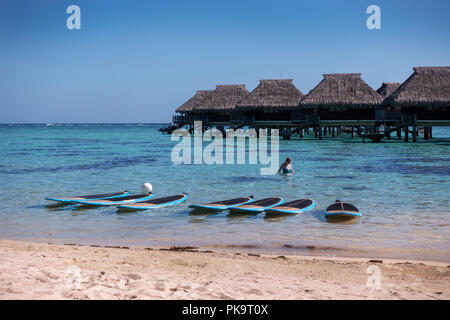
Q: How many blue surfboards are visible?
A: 7